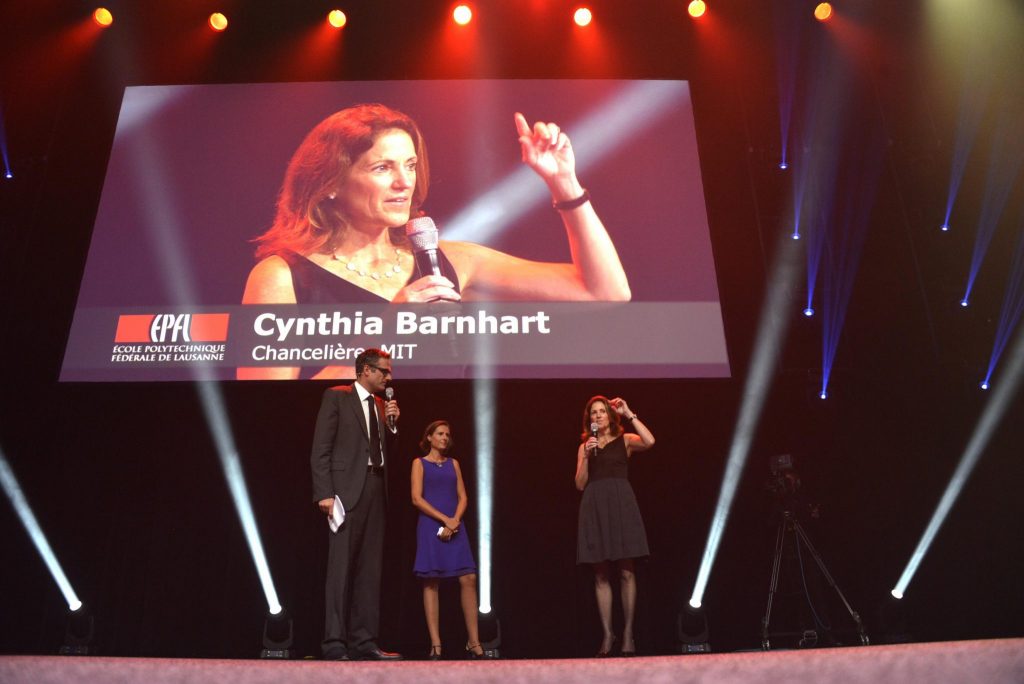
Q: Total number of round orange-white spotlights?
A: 7